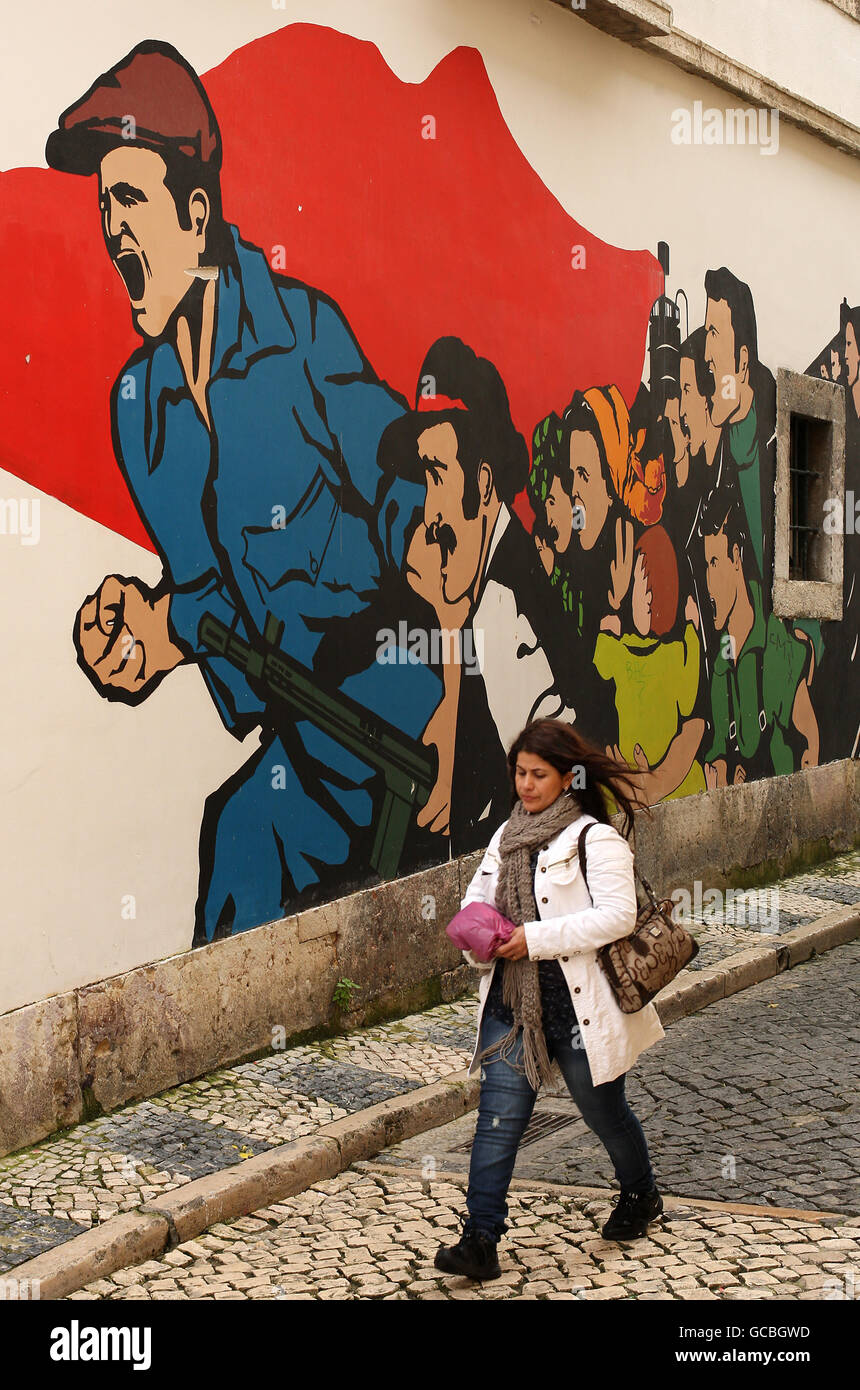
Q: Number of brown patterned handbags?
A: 1